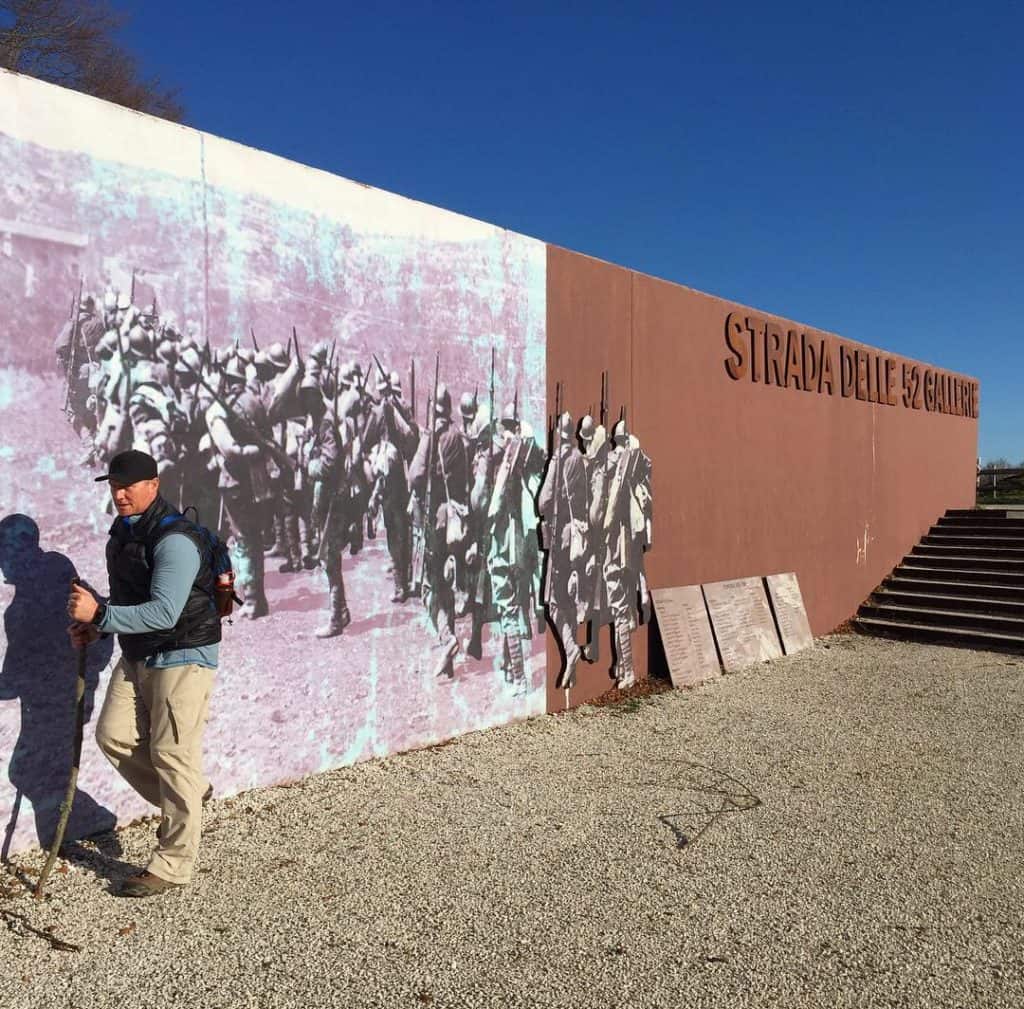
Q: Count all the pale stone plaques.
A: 3